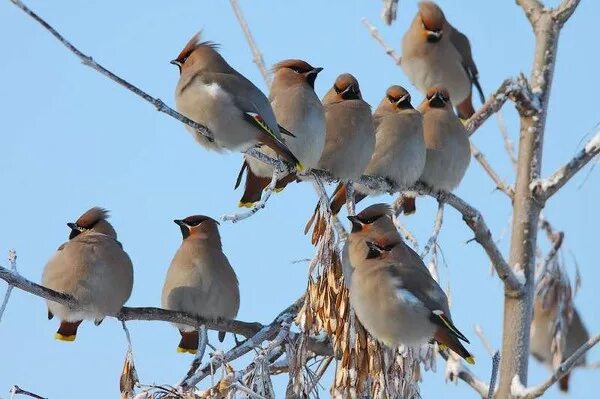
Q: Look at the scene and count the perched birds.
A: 11